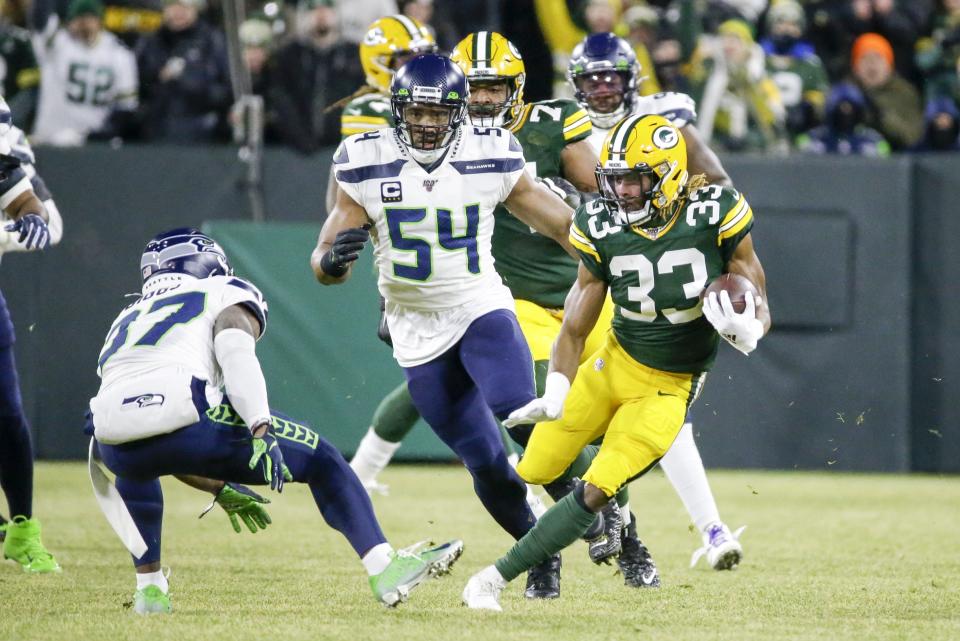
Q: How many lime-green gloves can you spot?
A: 2